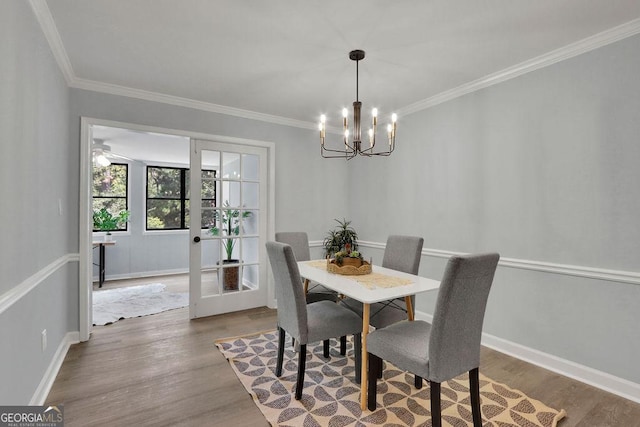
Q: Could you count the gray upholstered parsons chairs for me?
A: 4